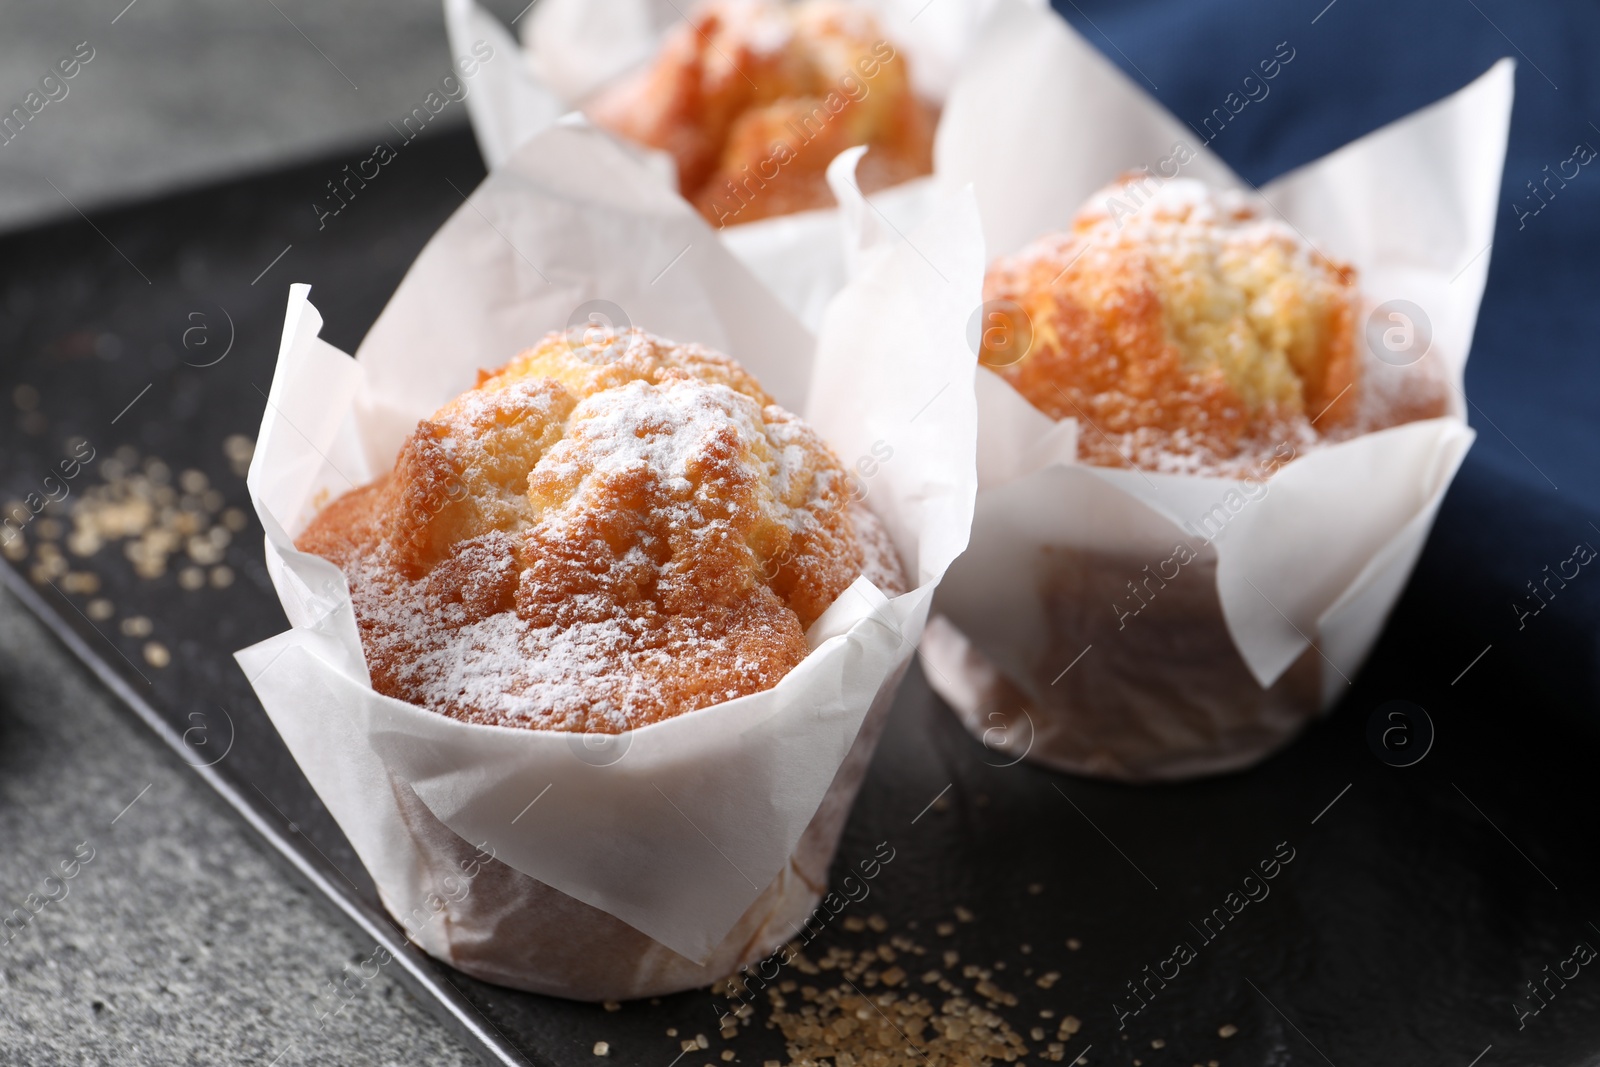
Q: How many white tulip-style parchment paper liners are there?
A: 3